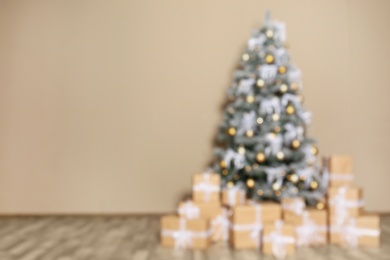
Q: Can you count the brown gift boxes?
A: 12